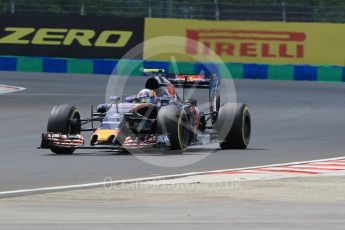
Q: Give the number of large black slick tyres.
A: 3